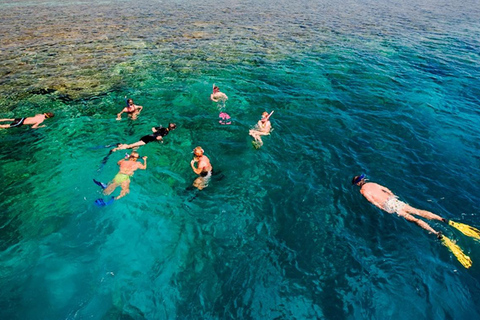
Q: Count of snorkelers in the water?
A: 8